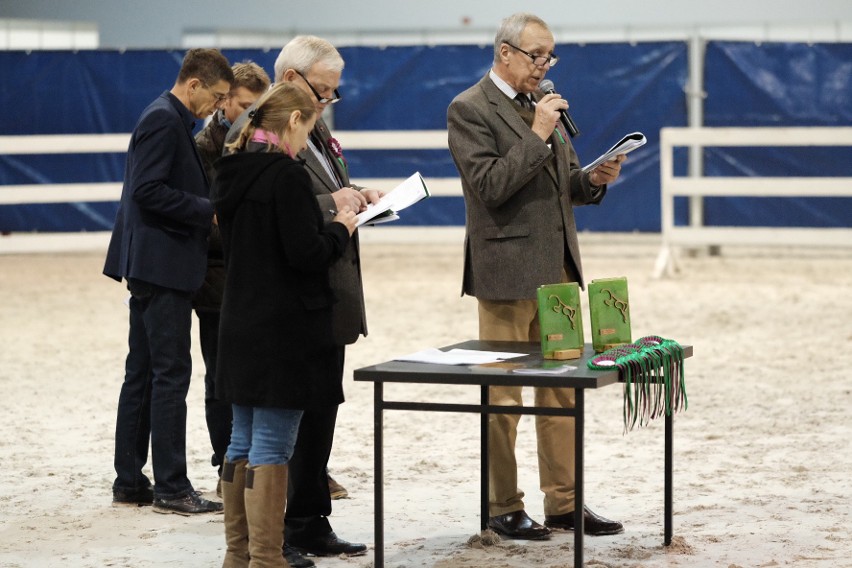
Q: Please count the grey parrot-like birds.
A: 0